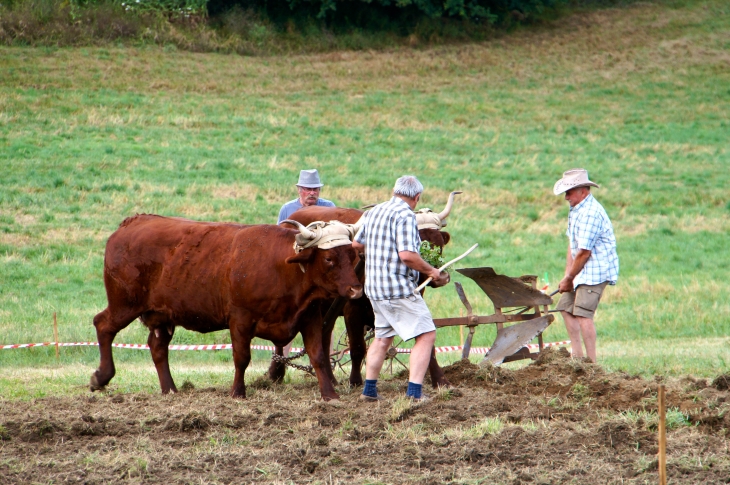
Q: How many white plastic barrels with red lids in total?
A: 0